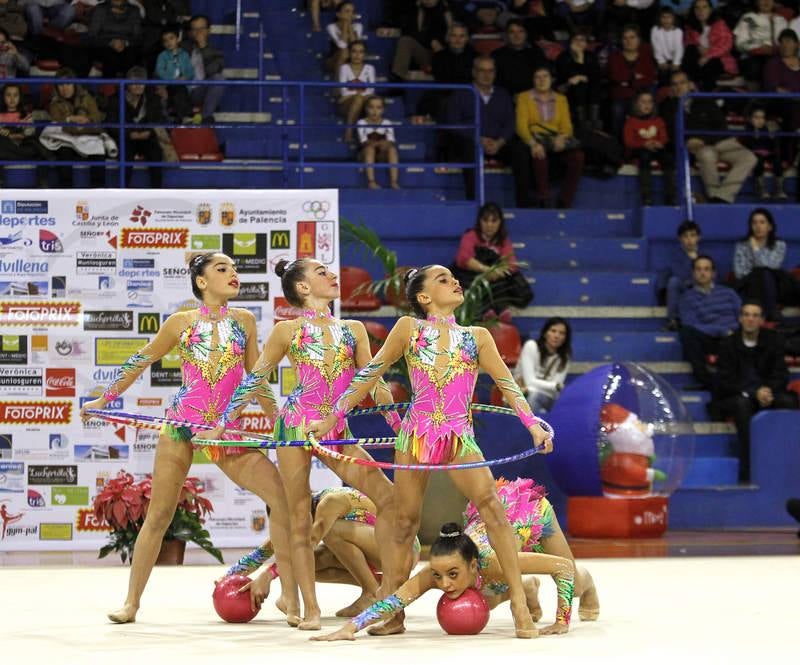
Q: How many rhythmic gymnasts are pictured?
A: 5